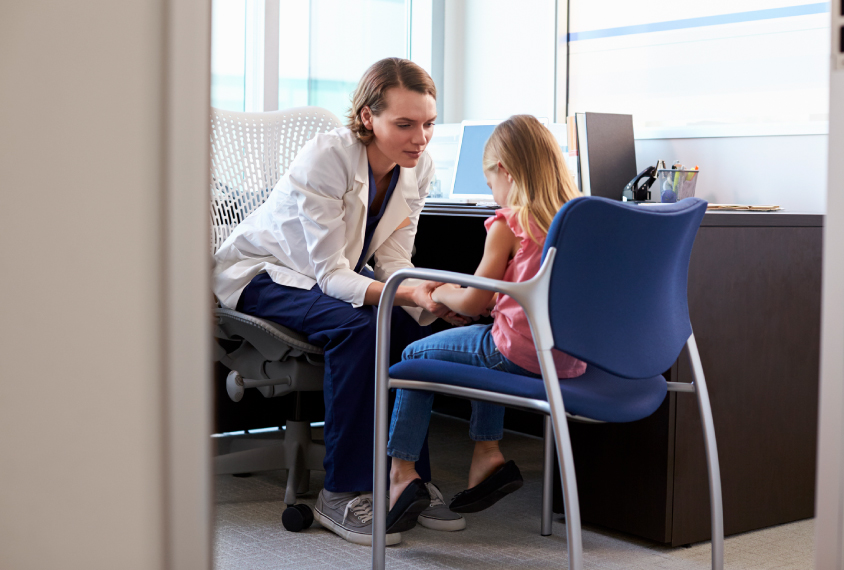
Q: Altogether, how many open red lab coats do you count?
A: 0